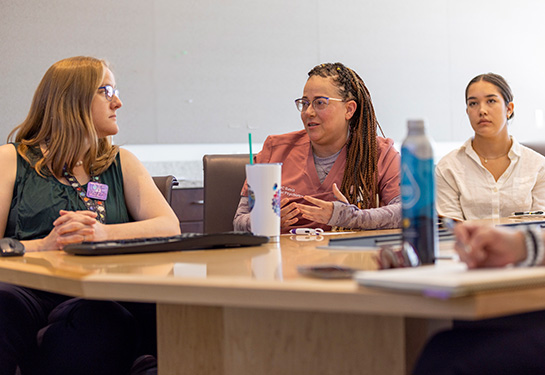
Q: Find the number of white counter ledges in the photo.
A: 1